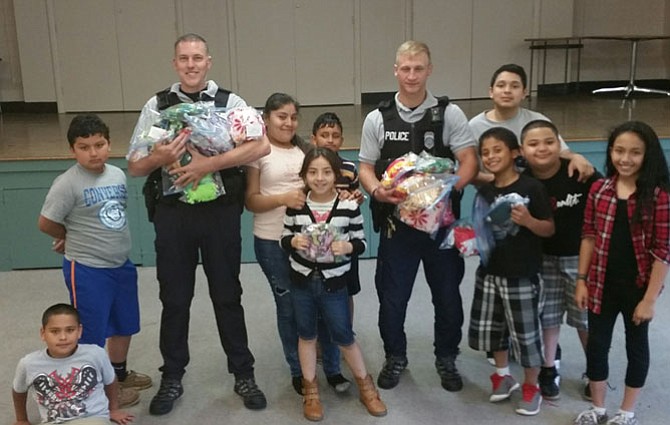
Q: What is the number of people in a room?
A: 11